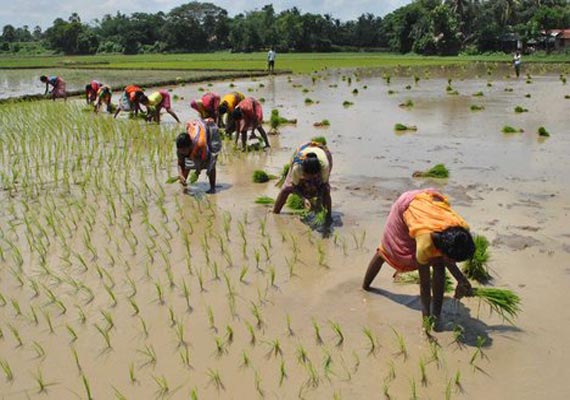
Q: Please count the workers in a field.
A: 13